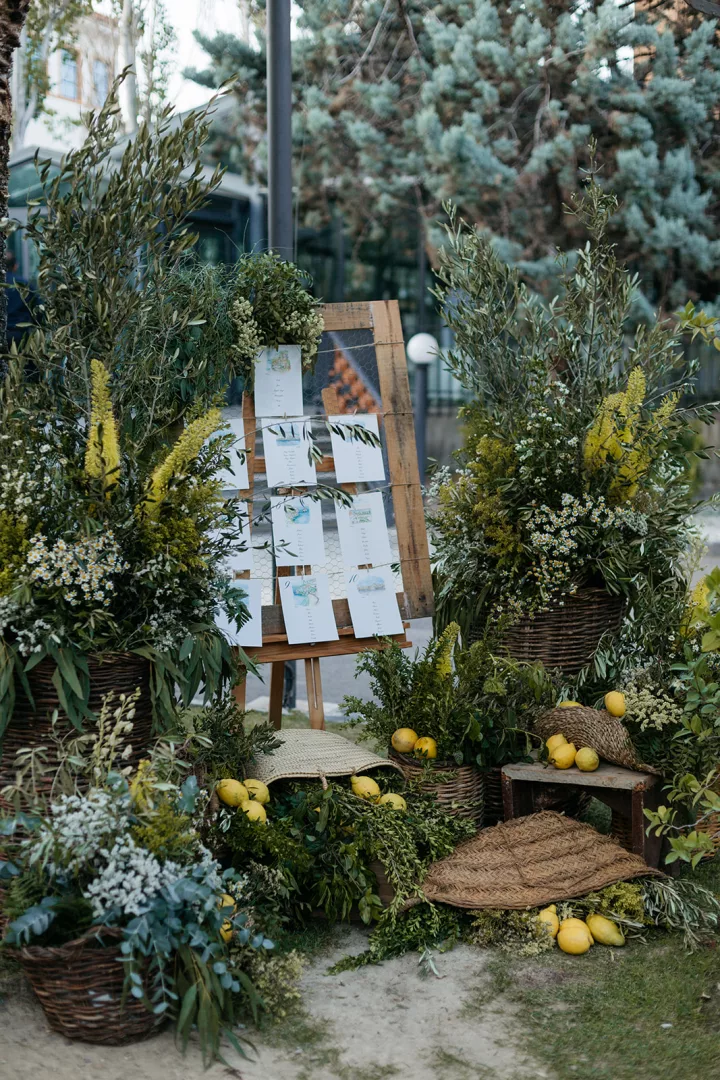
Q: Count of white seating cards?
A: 10